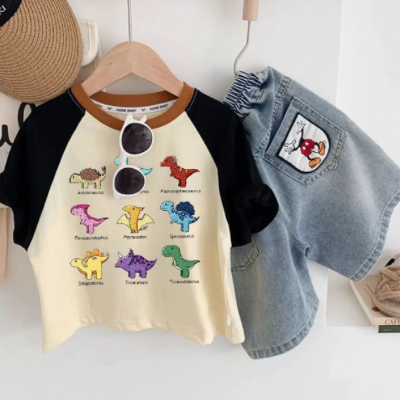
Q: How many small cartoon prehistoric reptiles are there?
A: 9